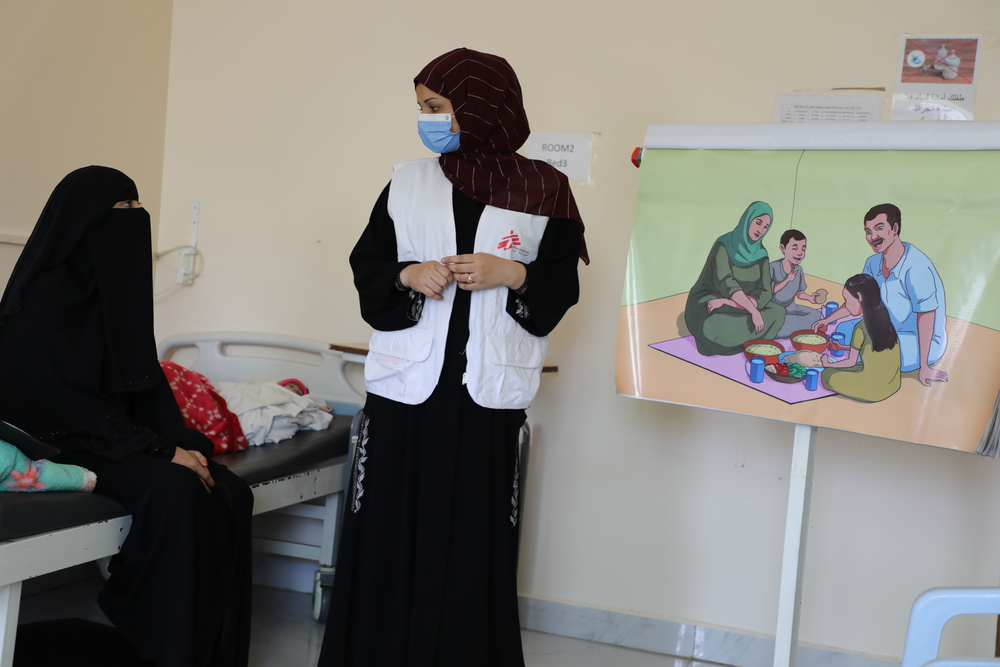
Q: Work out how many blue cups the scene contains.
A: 4